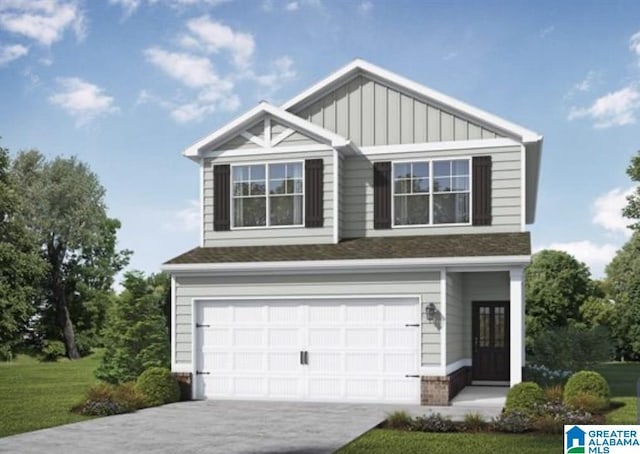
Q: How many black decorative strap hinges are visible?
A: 4